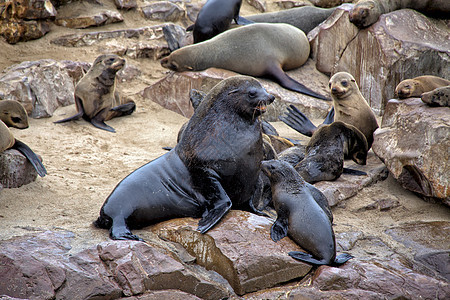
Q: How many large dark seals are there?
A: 1